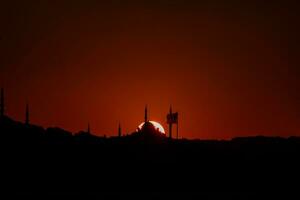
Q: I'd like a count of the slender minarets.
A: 6